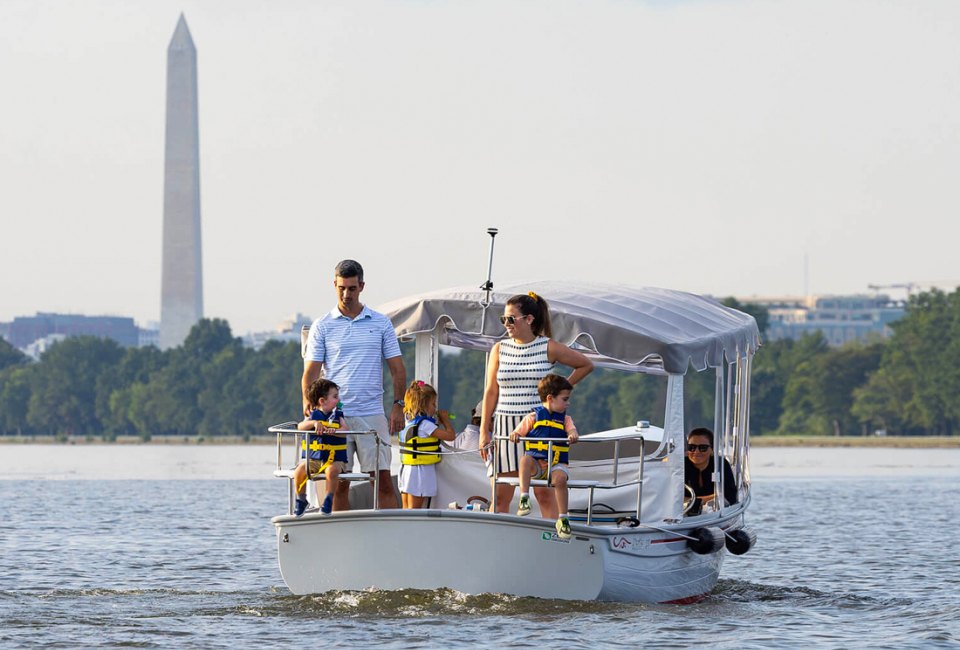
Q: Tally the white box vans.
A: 0